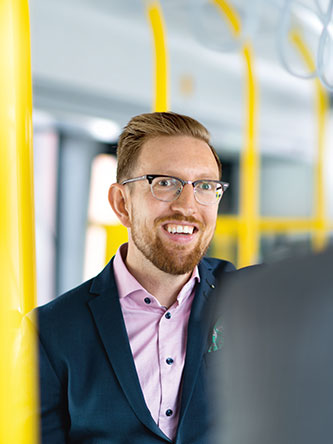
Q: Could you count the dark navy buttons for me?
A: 4